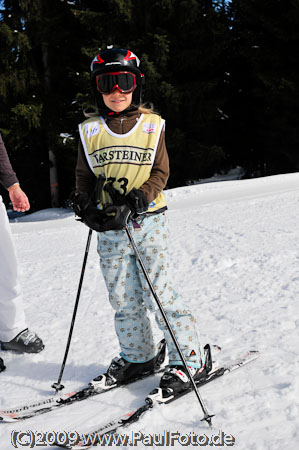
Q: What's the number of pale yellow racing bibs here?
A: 1